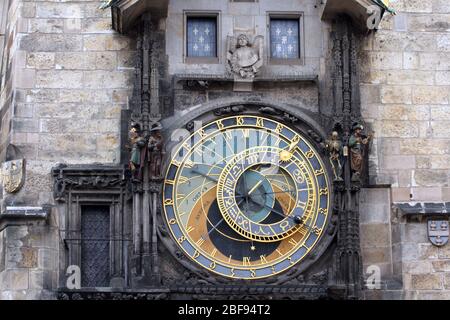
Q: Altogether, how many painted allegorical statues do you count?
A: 4